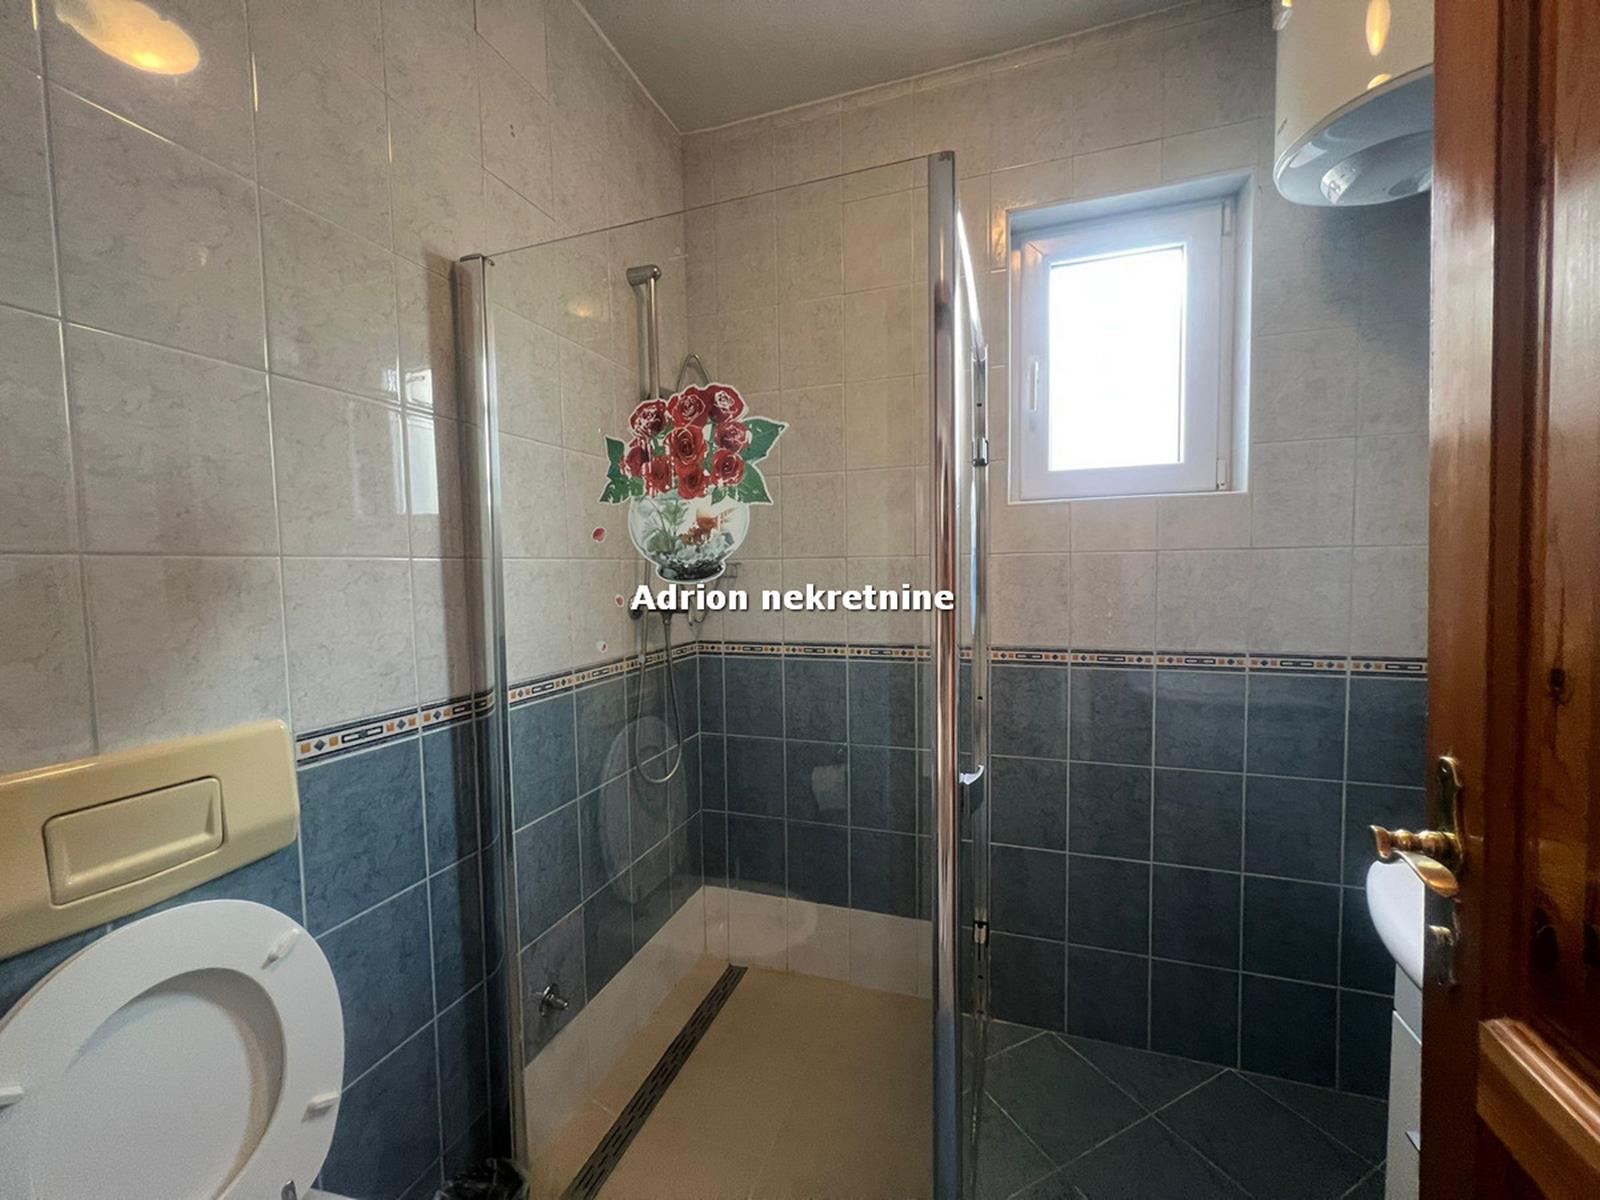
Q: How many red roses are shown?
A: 9